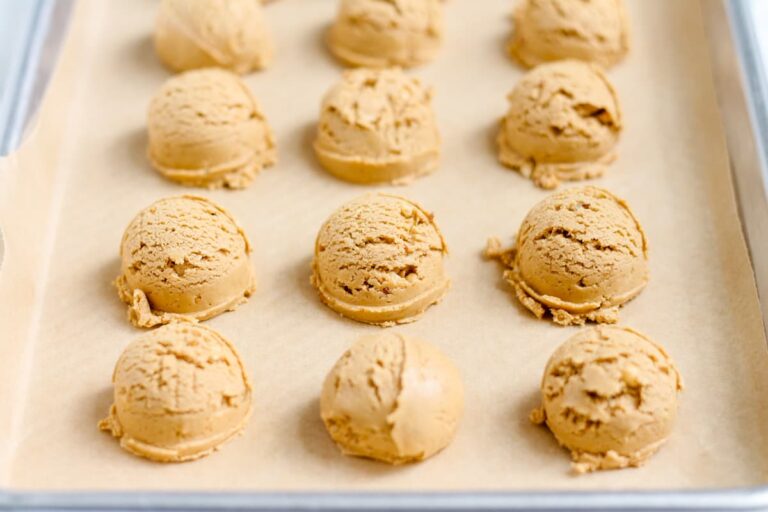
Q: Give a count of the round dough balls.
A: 12